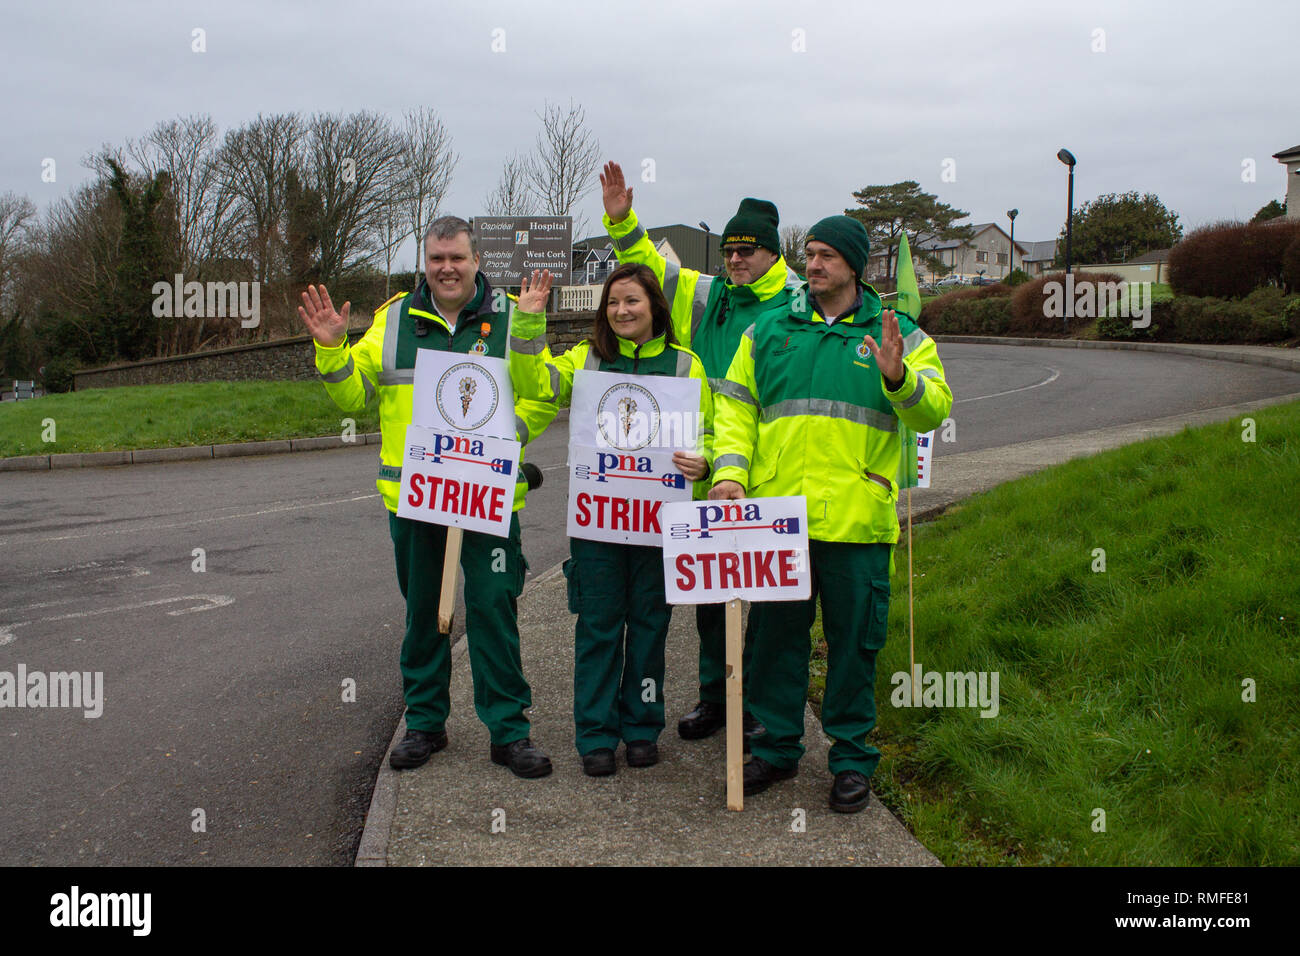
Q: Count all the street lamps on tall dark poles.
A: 3